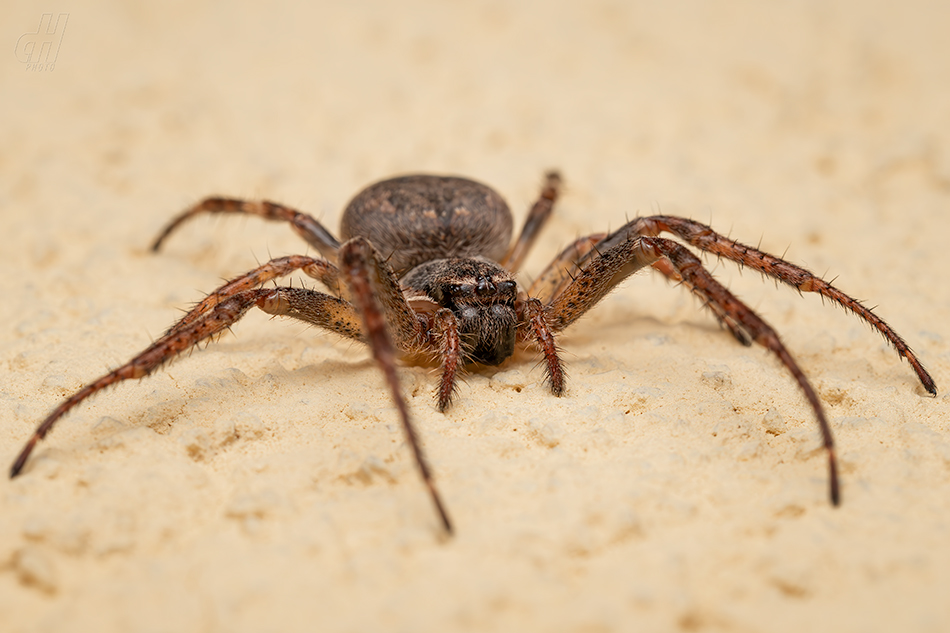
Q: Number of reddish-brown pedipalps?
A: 2